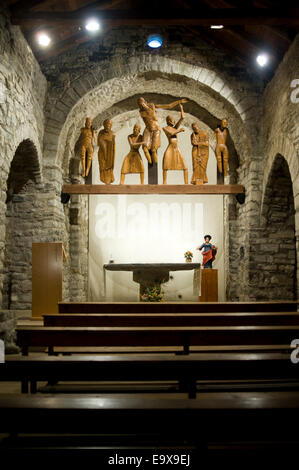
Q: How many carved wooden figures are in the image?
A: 7